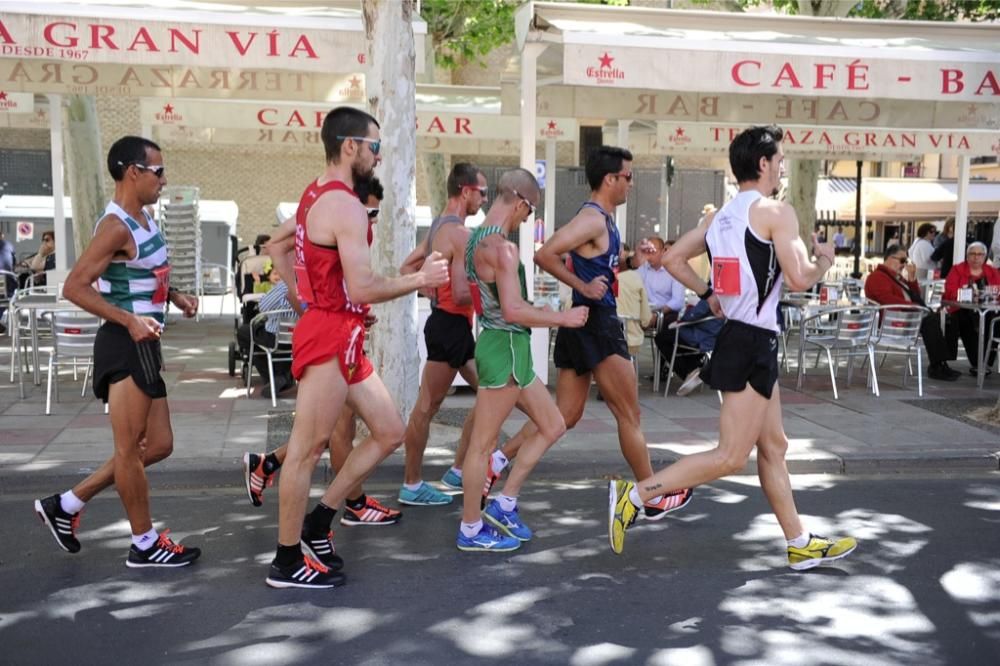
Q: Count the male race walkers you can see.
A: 7